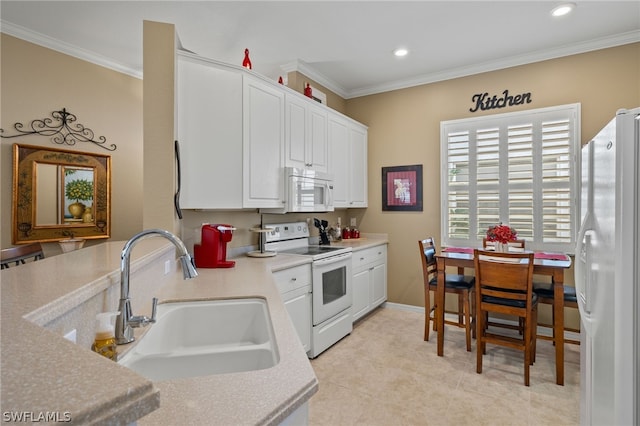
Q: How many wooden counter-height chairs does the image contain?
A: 4